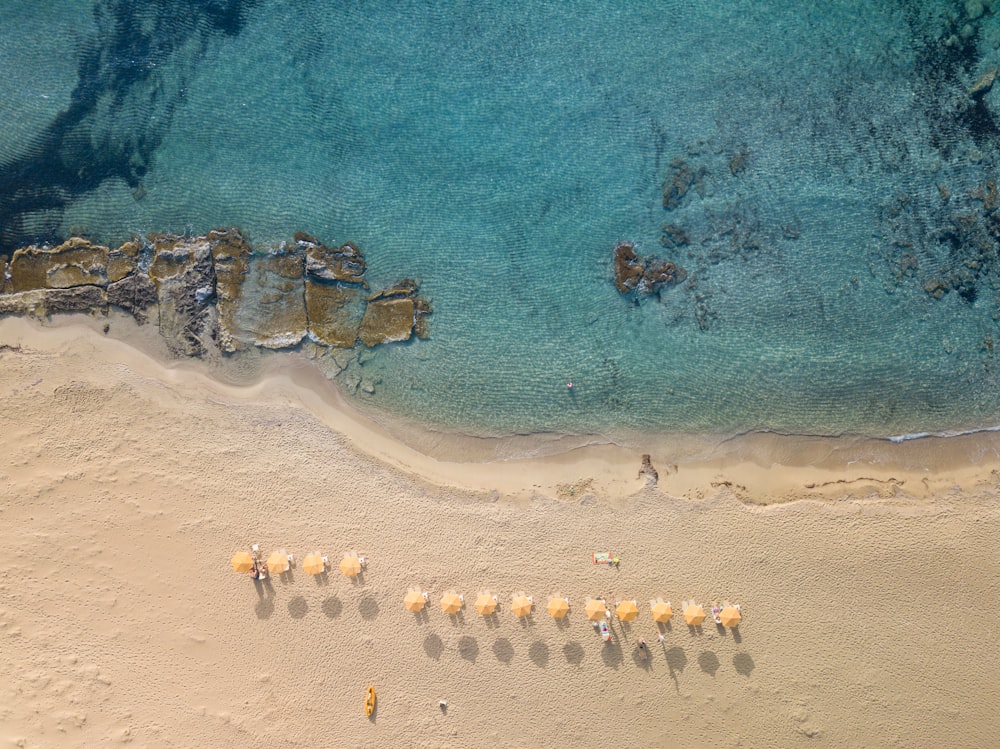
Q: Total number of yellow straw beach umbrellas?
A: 14